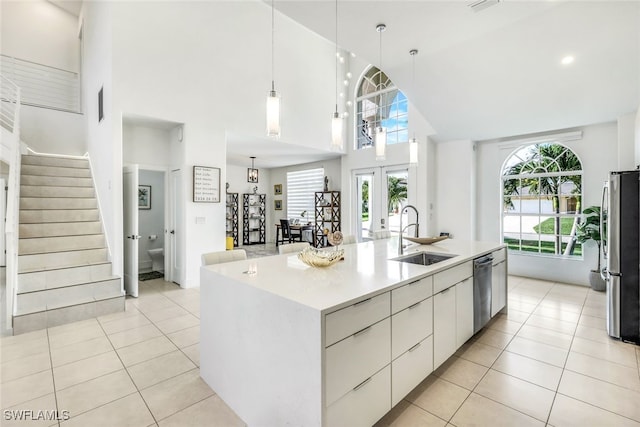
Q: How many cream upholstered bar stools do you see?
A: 4